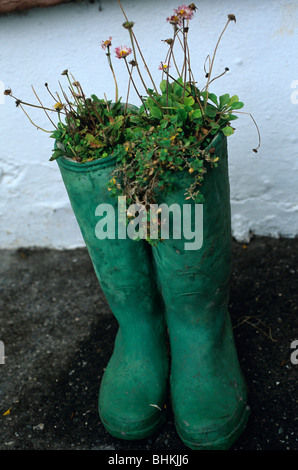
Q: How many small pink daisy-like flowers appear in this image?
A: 5